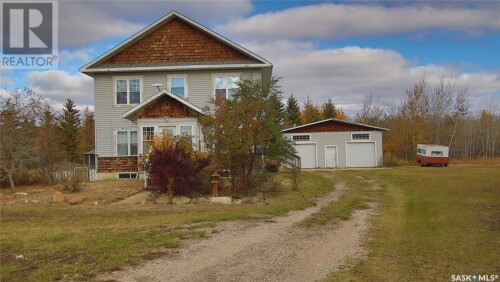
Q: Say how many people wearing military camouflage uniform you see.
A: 0